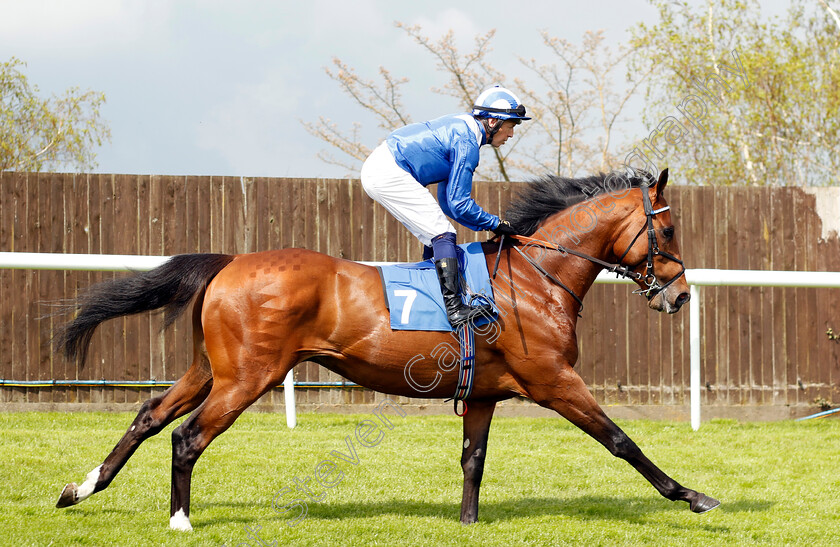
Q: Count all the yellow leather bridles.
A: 0